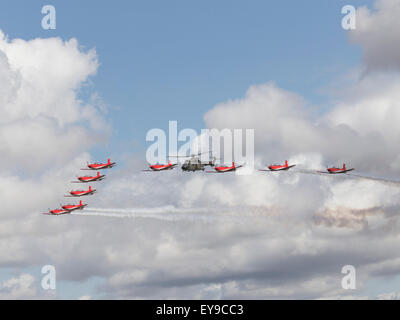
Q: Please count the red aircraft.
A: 9